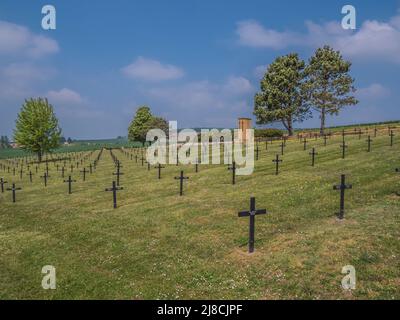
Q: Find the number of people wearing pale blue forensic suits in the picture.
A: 0